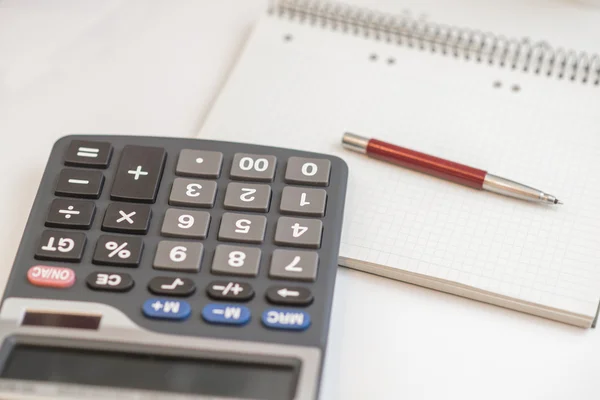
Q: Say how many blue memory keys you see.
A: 3